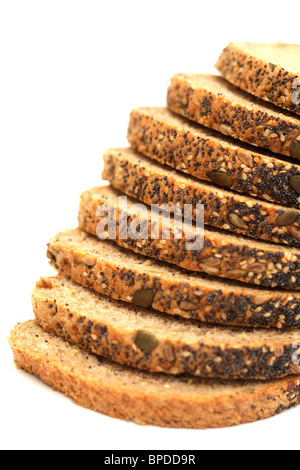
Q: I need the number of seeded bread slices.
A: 8